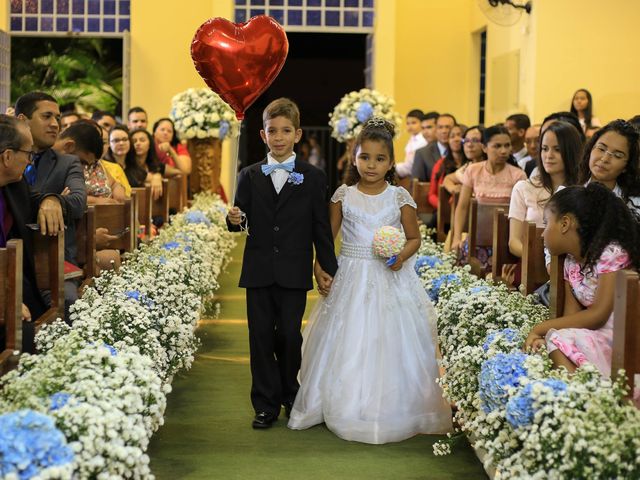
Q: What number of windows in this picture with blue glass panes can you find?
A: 2